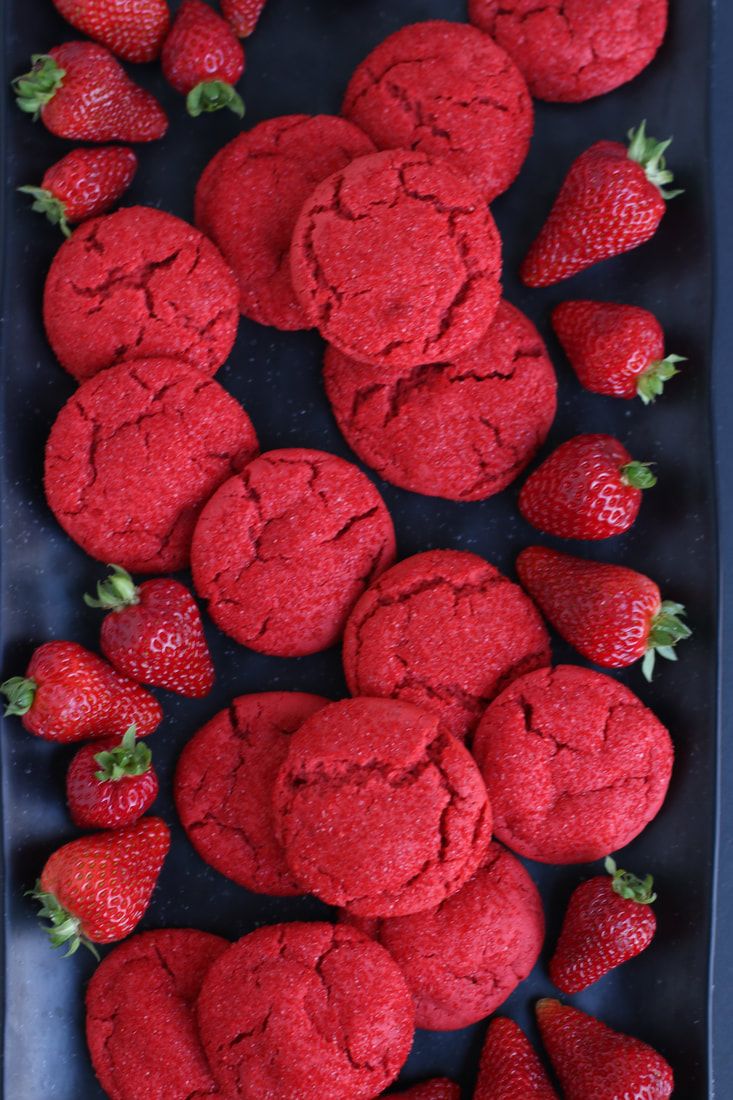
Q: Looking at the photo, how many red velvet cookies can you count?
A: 15